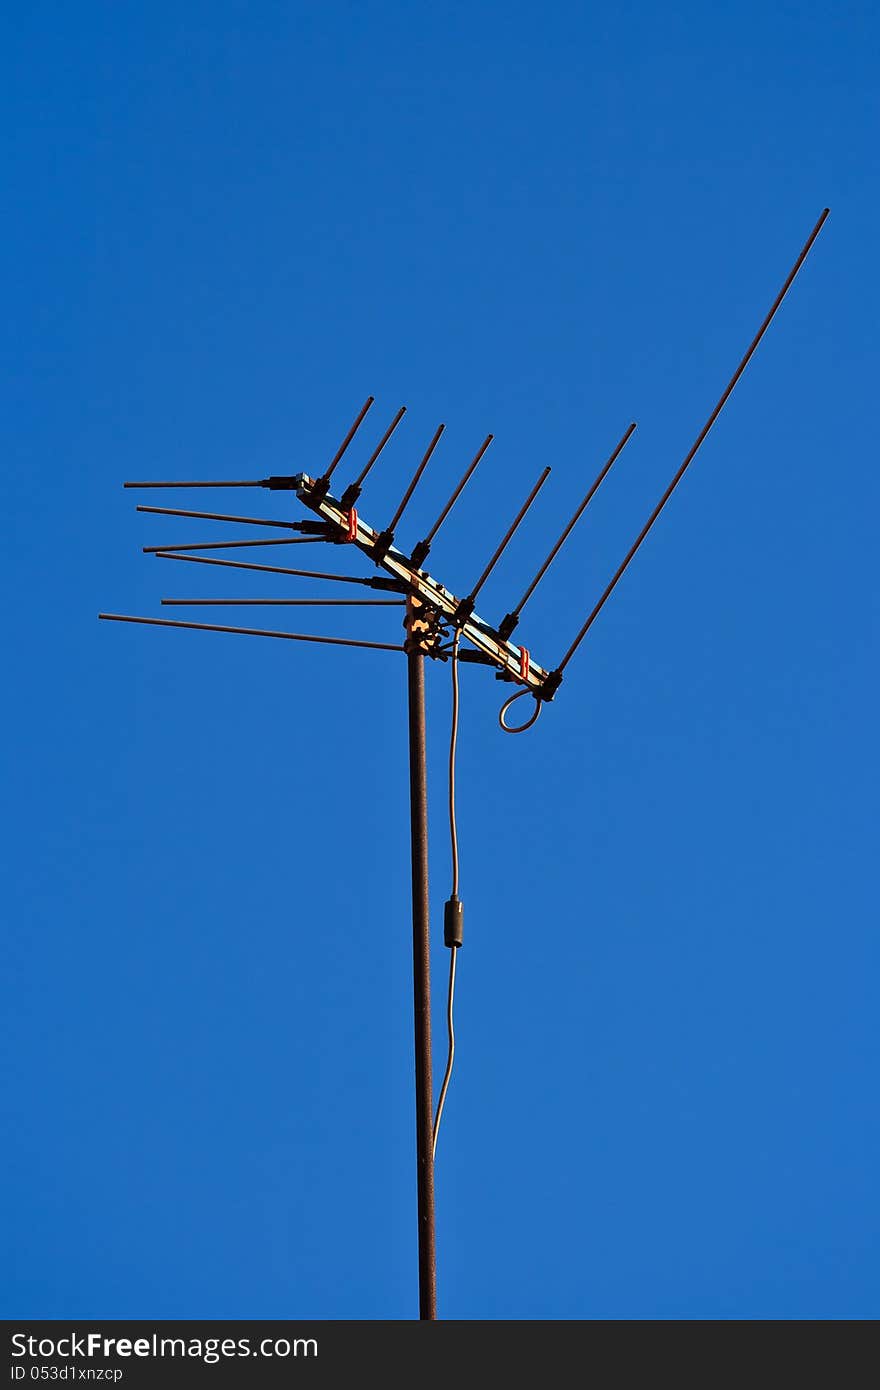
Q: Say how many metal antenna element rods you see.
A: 13